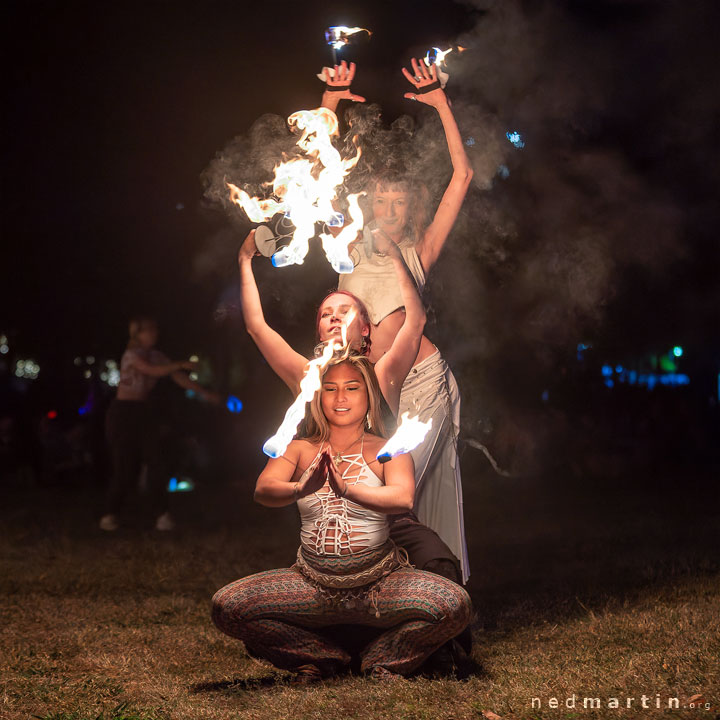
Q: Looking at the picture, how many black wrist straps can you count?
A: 2